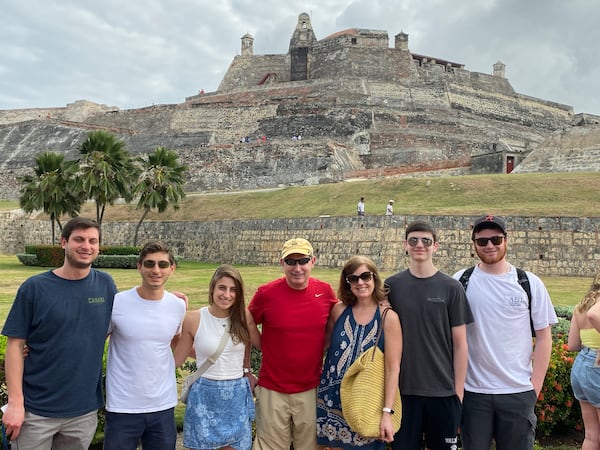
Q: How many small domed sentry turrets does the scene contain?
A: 3